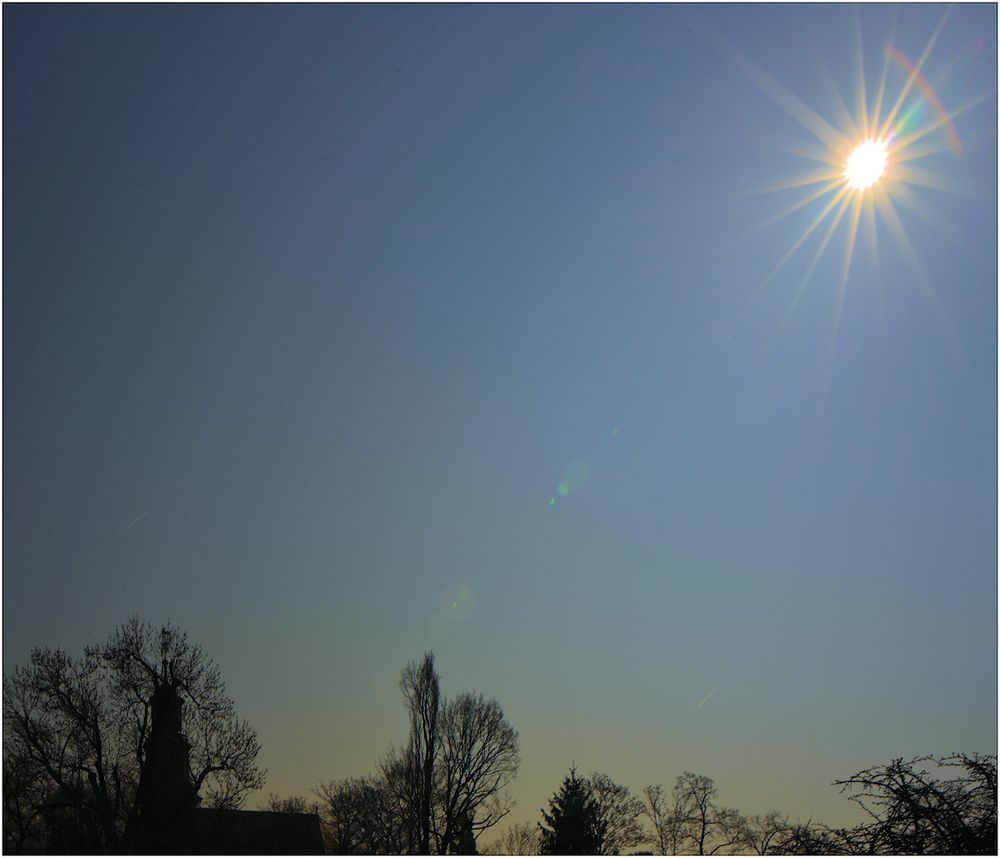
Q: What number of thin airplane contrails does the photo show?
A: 2